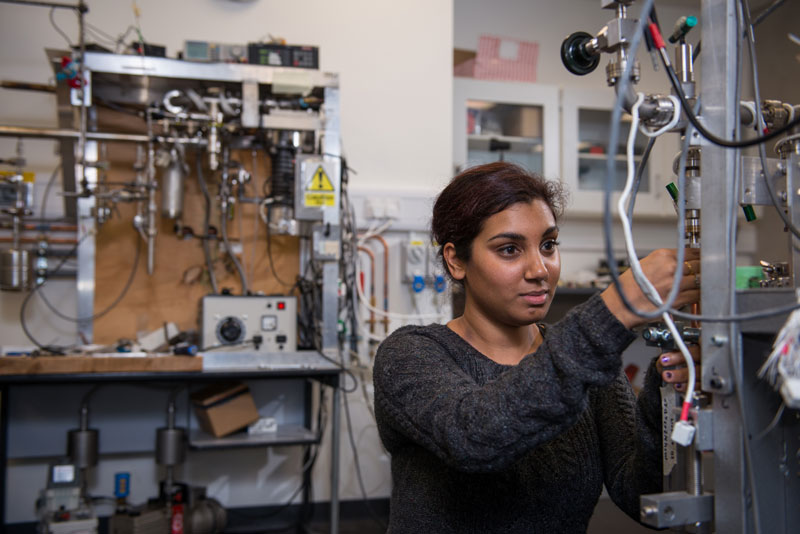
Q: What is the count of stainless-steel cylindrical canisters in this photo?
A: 4